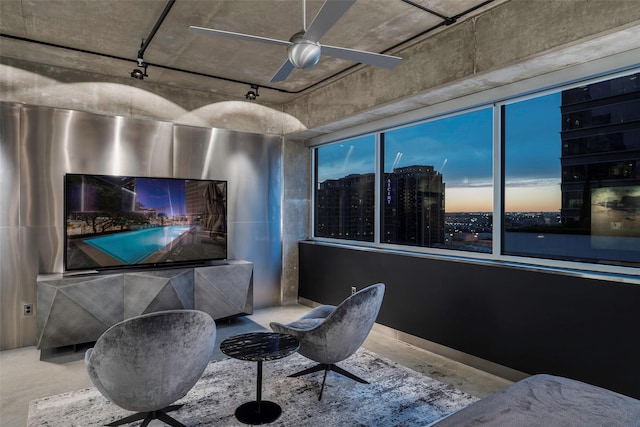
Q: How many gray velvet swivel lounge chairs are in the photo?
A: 2